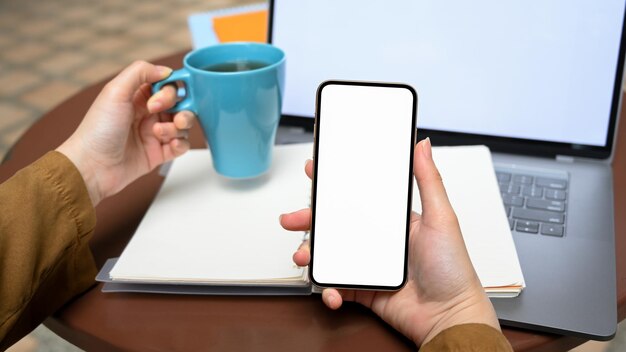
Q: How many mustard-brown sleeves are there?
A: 2